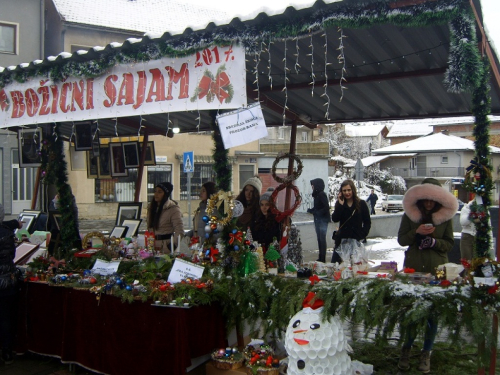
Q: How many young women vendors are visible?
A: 6